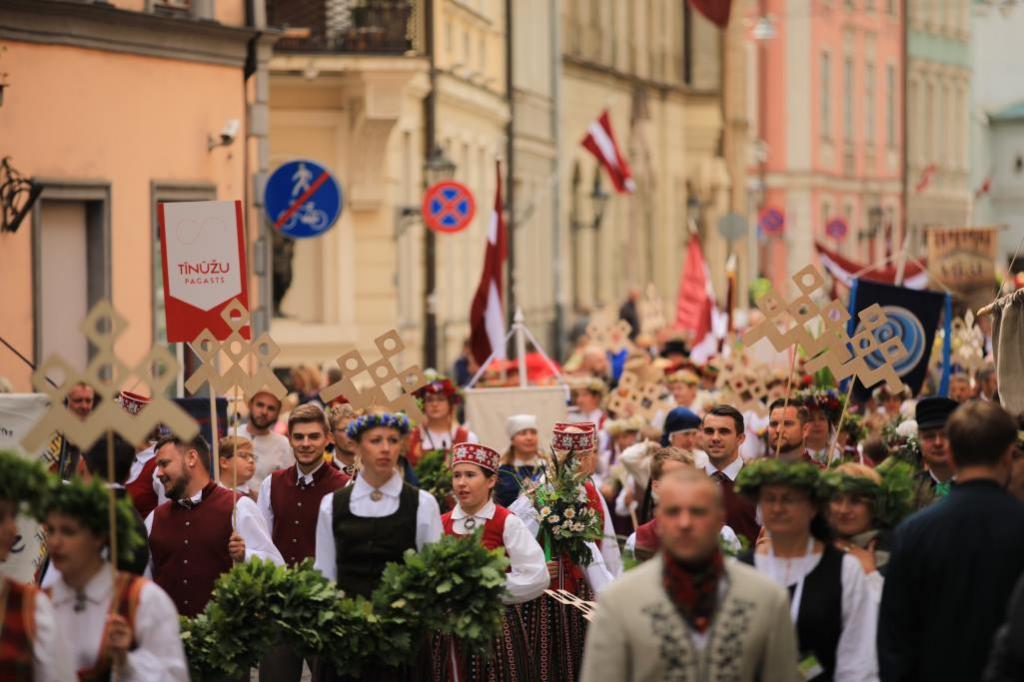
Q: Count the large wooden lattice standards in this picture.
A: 5